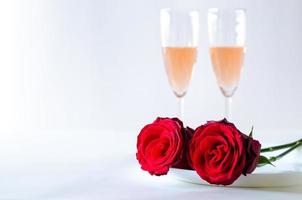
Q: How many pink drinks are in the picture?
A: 2